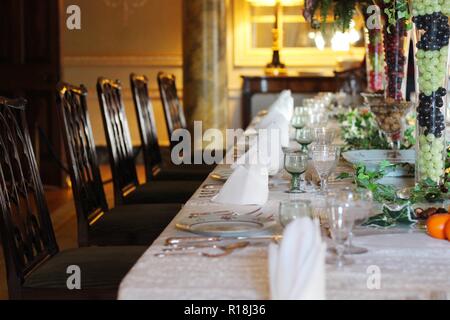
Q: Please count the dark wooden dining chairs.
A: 5